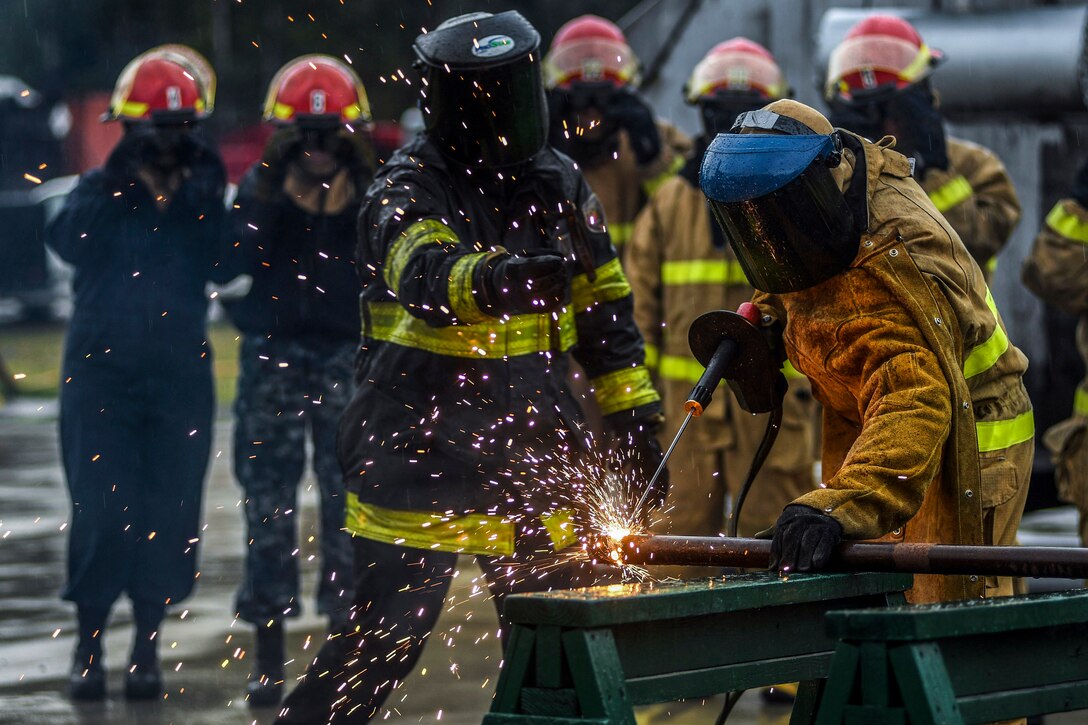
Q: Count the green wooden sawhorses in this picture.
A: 2